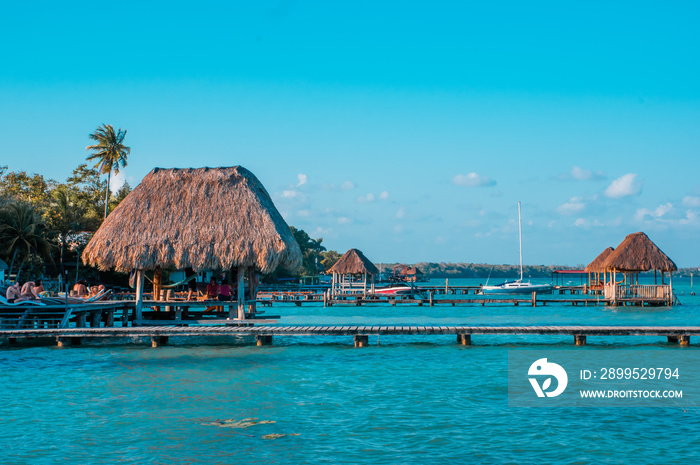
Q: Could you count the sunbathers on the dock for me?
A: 6